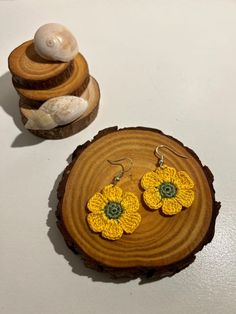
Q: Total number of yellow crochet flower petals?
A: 12